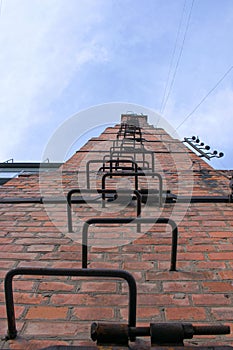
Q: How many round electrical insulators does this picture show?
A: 6